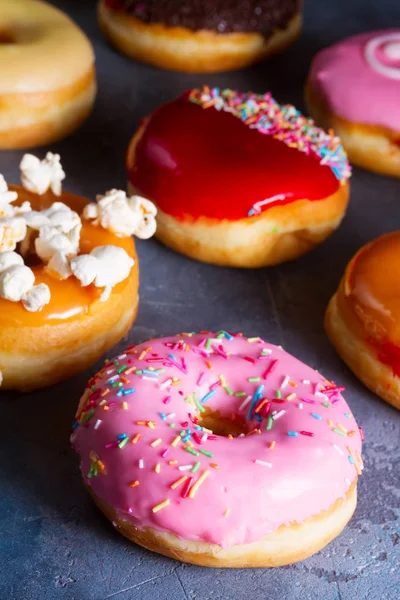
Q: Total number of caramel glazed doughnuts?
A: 2